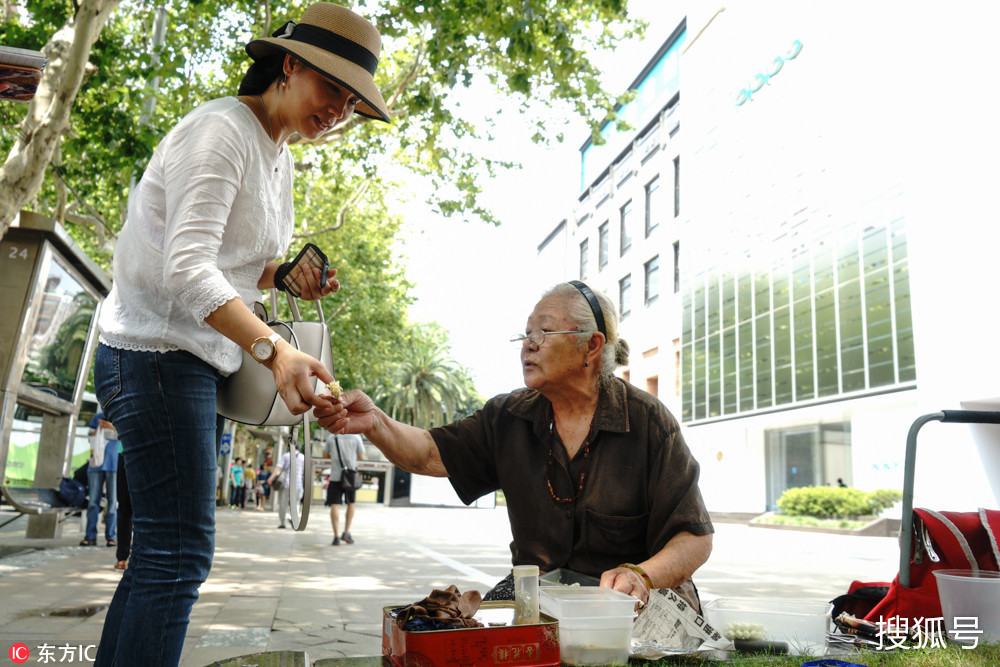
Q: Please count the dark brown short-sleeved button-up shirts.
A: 1